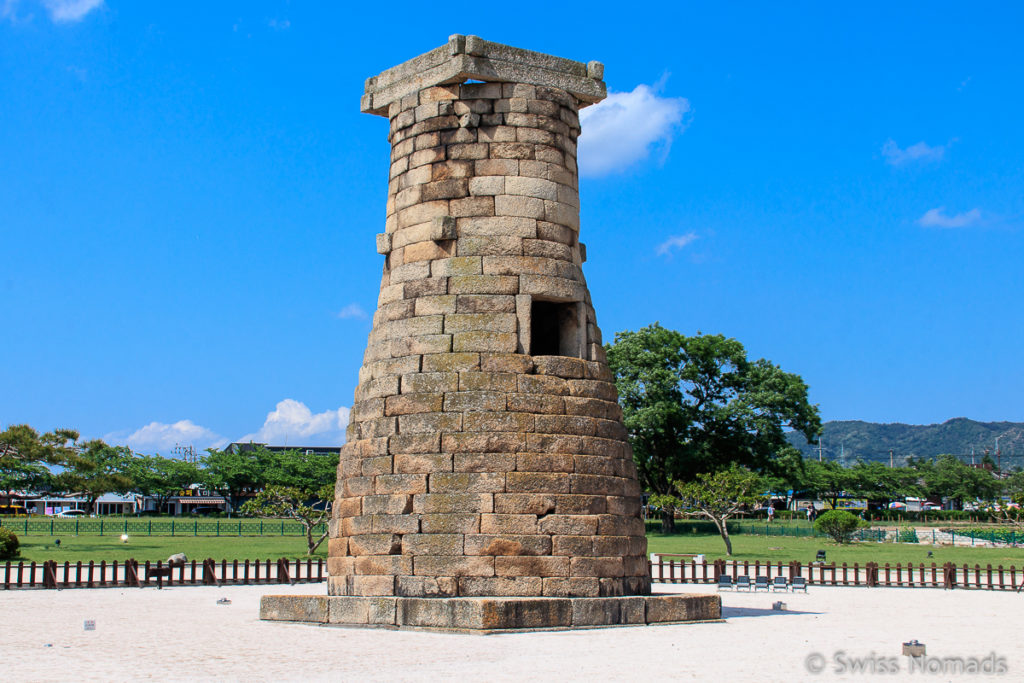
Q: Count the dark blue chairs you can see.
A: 5